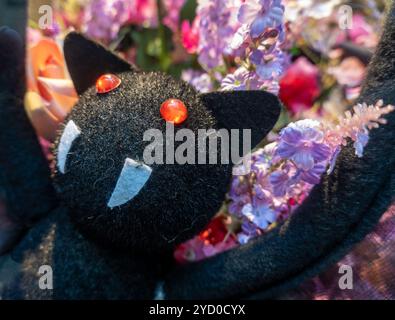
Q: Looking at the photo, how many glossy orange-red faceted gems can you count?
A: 2